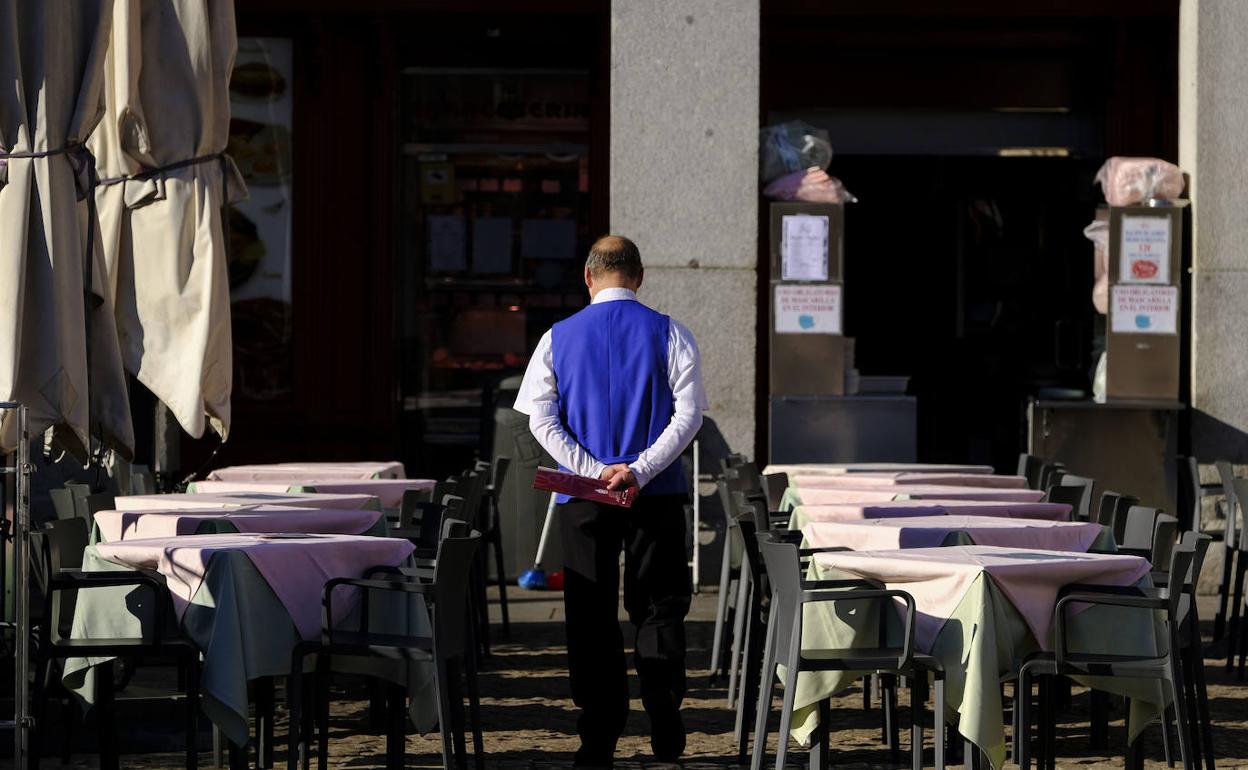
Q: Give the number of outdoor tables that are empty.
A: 11